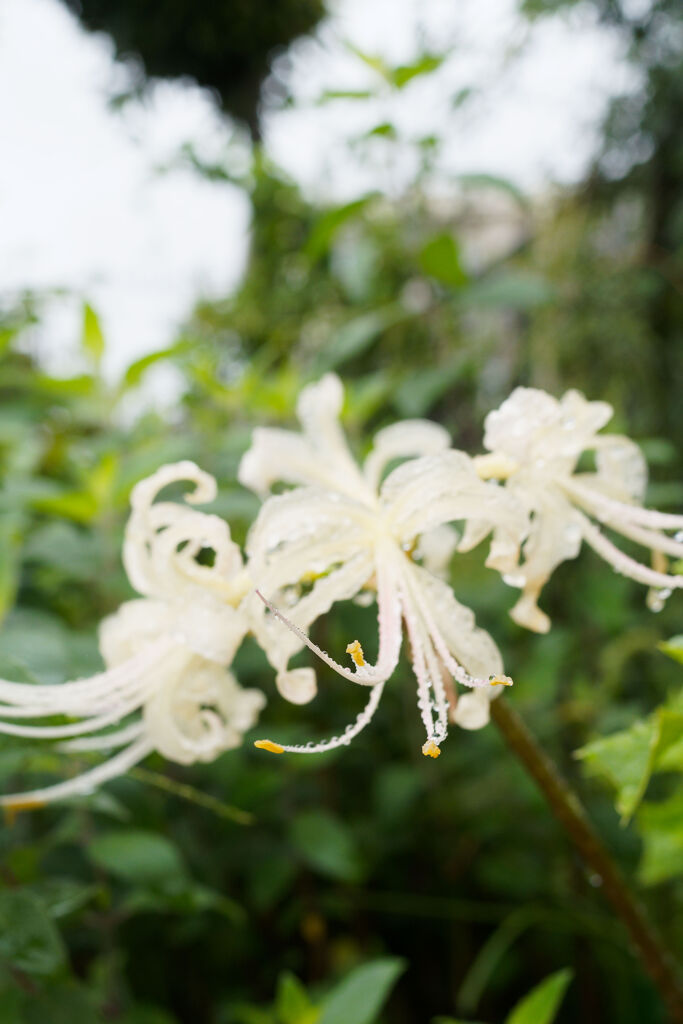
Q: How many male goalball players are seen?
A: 0